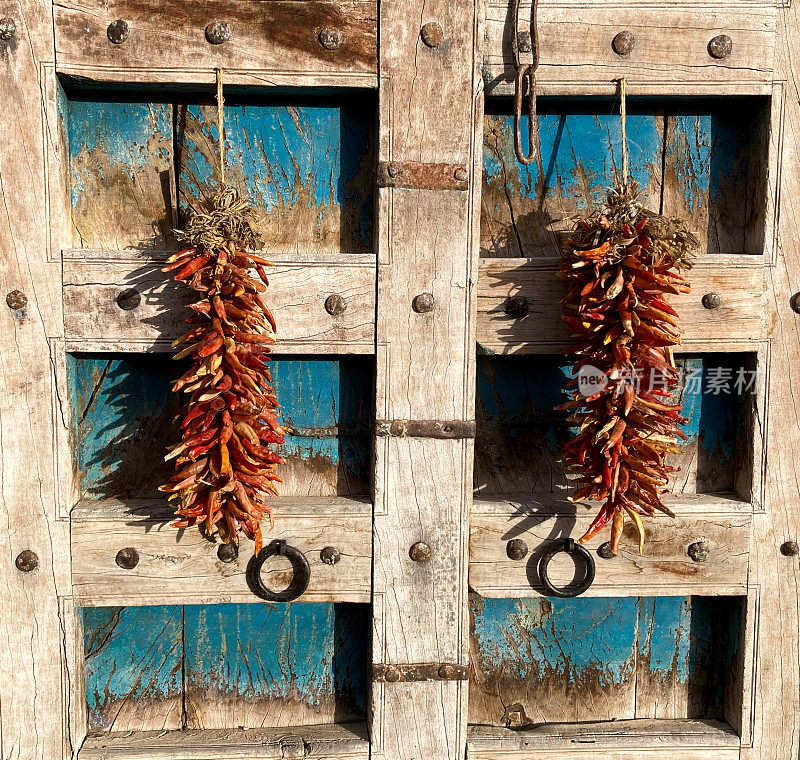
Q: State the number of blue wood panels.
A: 6